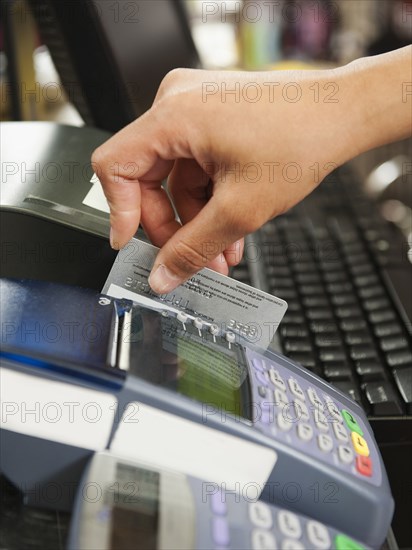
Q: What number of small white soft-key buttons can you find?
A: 4